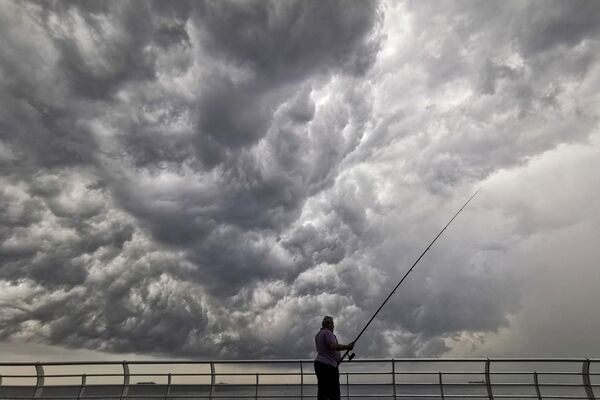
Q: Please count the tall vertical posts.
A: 7